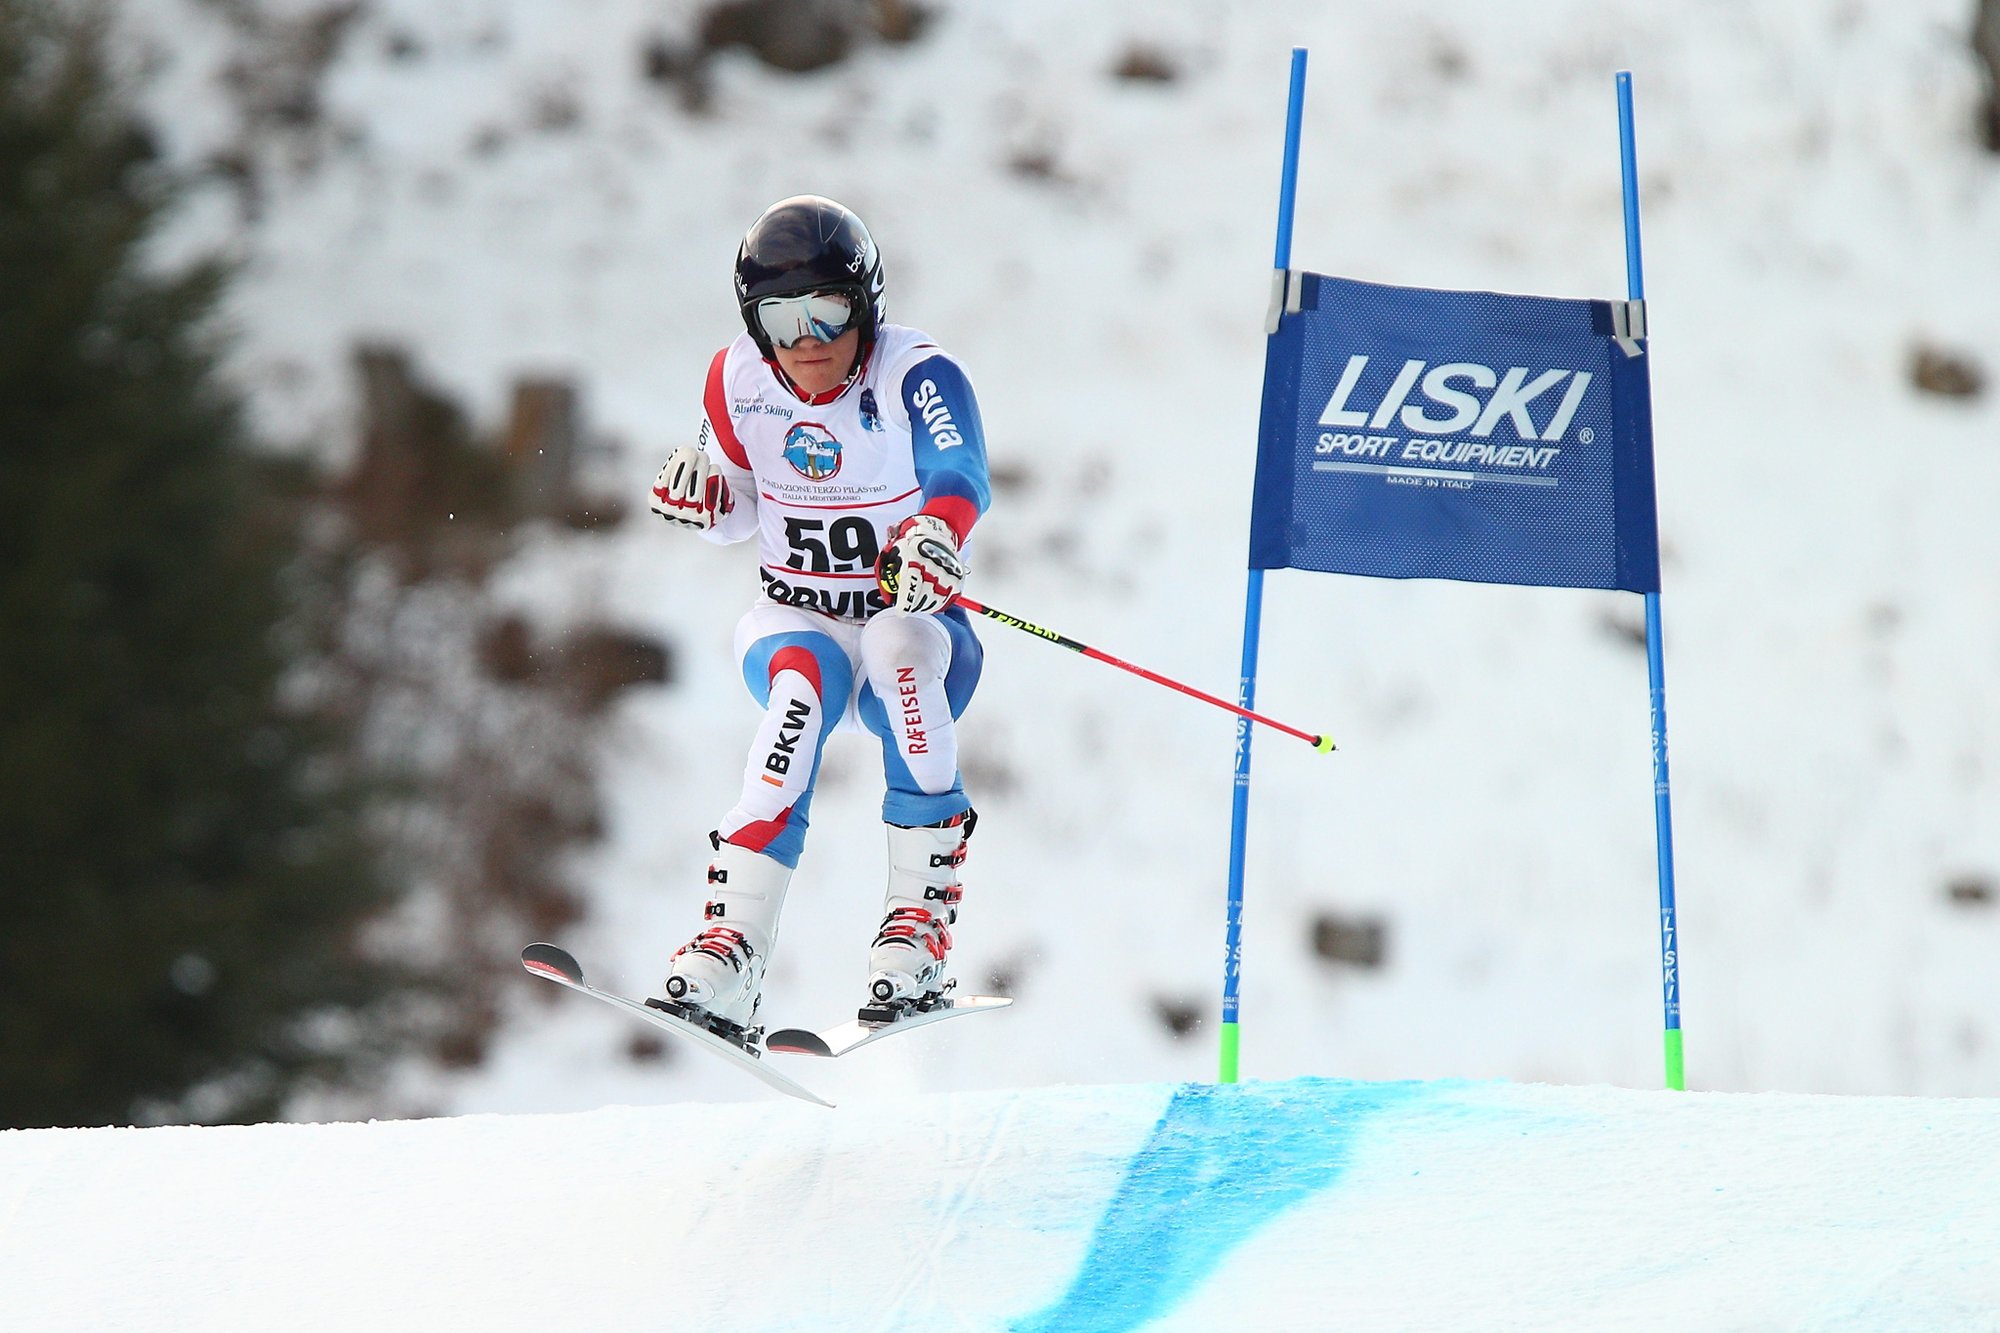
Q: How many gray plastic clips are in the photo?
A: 4